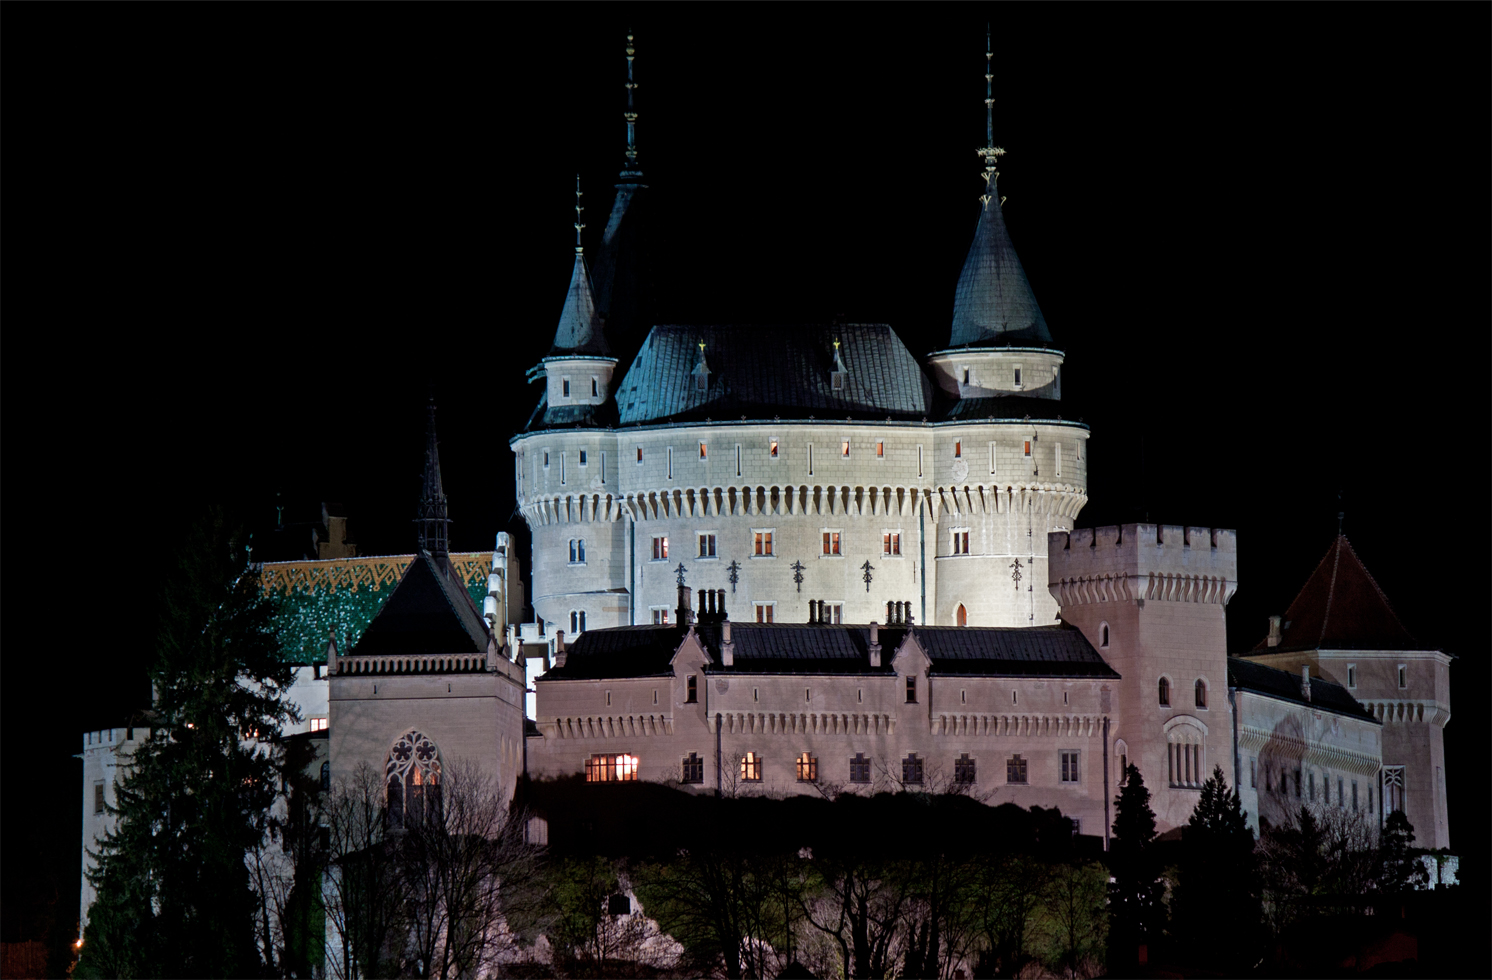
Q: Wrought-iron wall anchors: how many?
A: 5